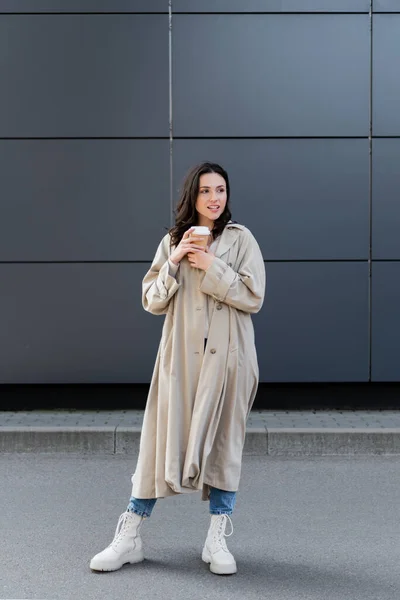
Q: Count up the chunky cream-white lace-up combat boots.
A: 2